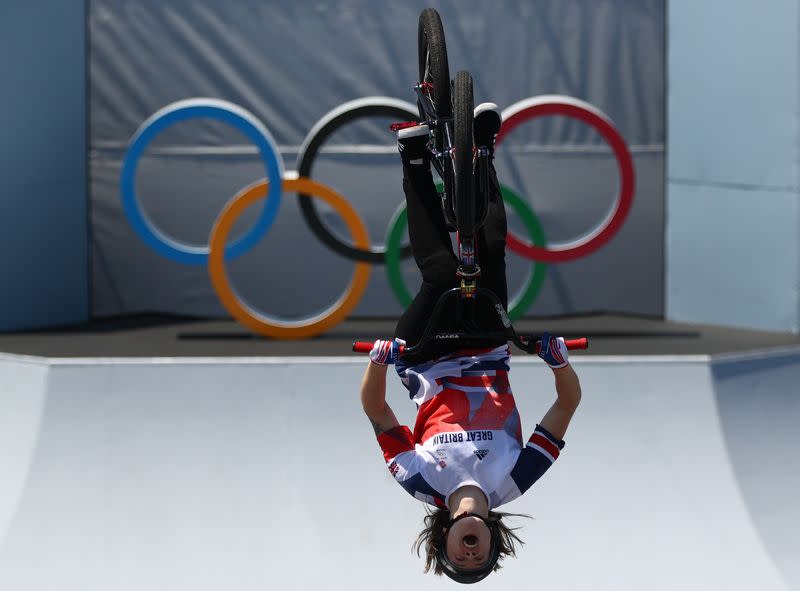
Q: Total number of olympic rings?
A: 5